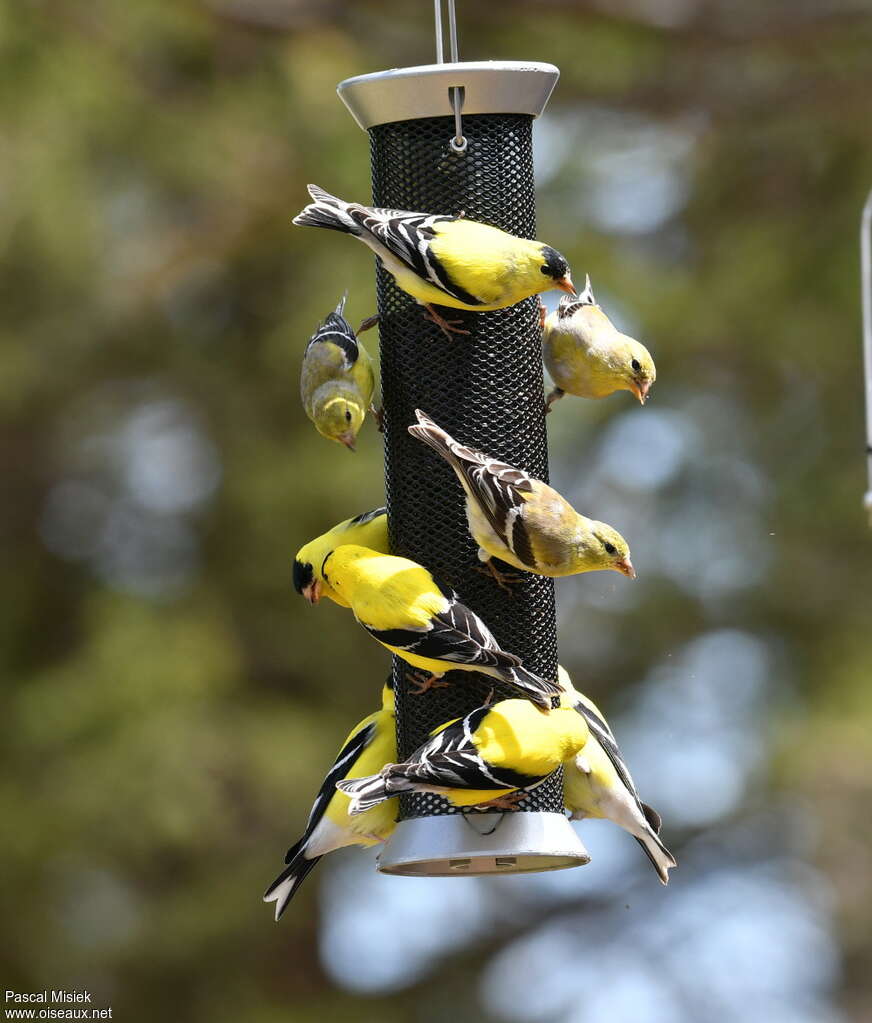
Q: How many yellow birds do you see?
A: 9